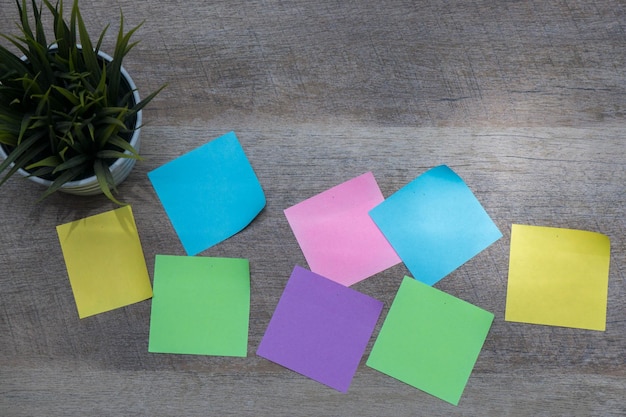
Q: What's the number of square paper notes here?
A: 8